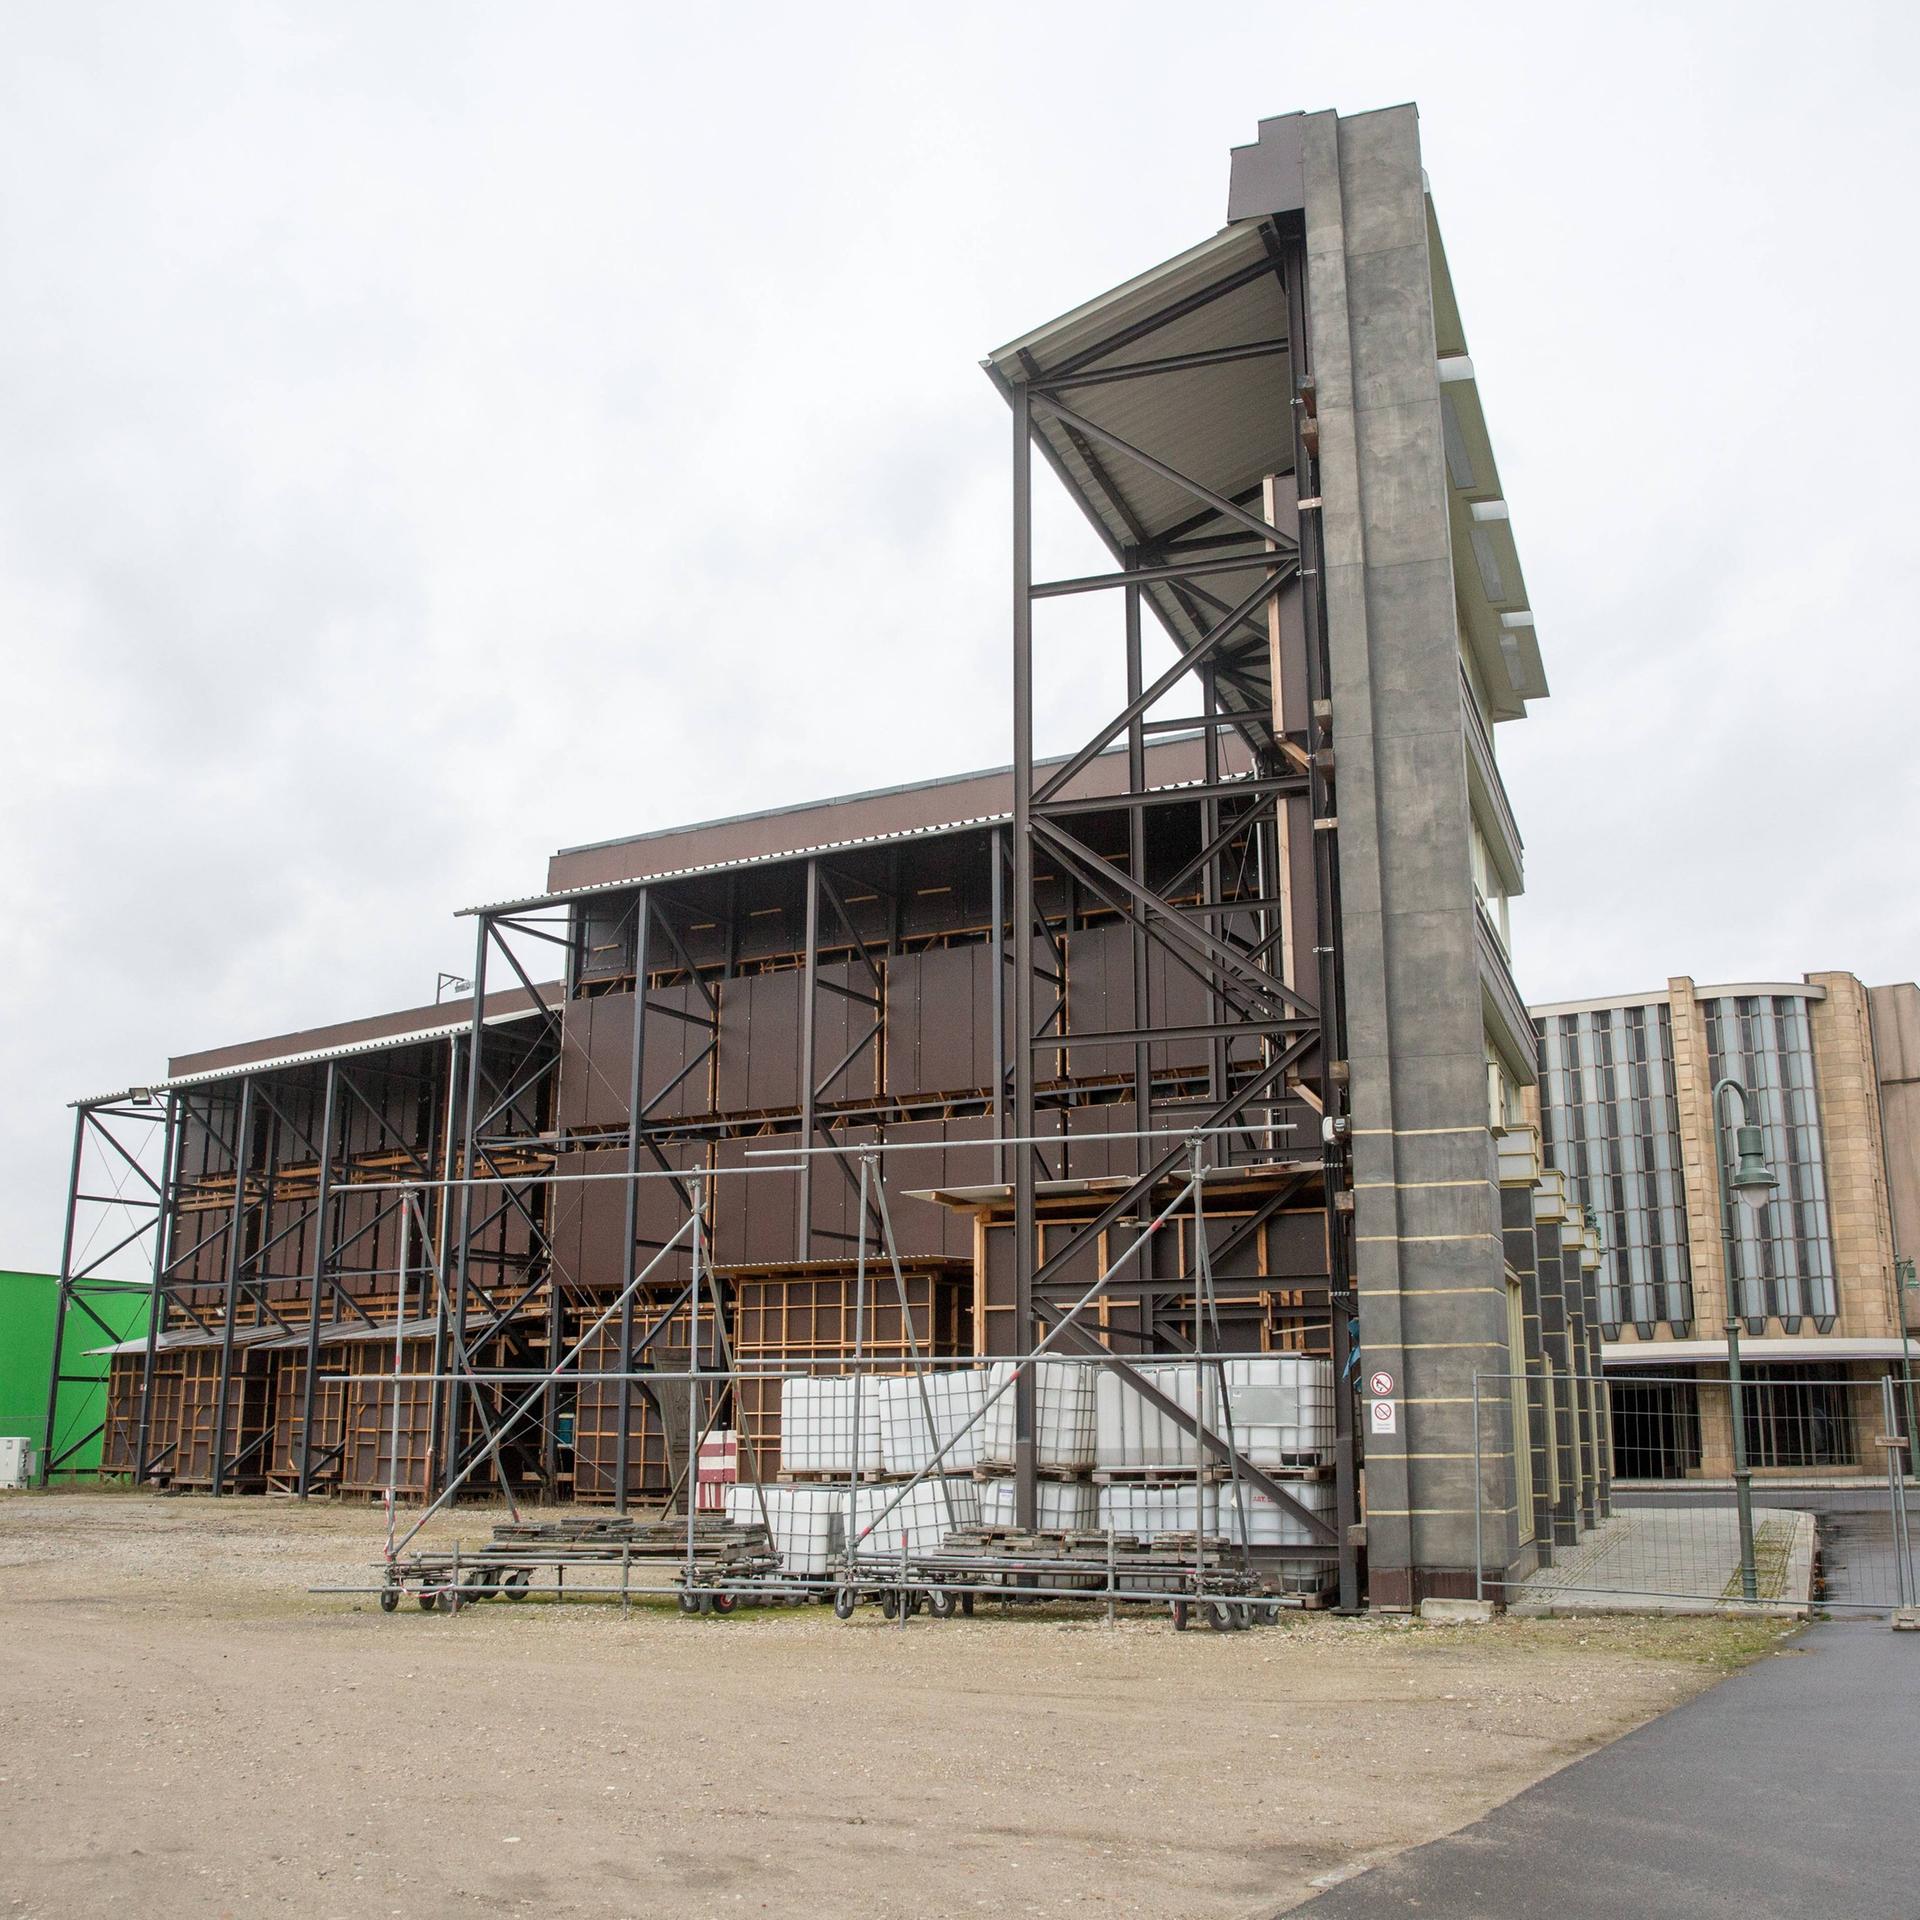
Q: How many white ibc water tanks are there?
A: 10